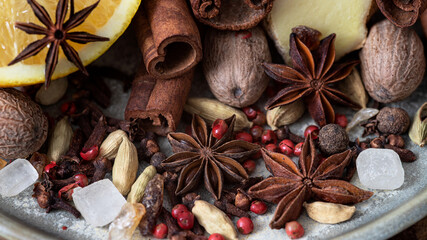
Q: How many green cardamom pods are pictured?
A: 11